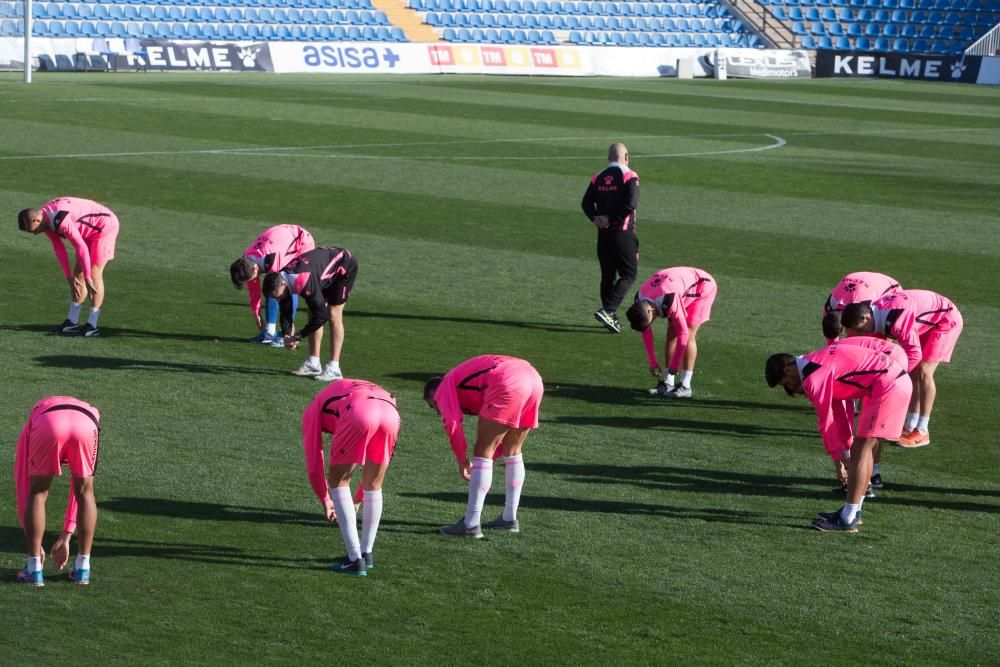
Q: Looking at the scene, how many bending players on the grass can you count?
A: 11